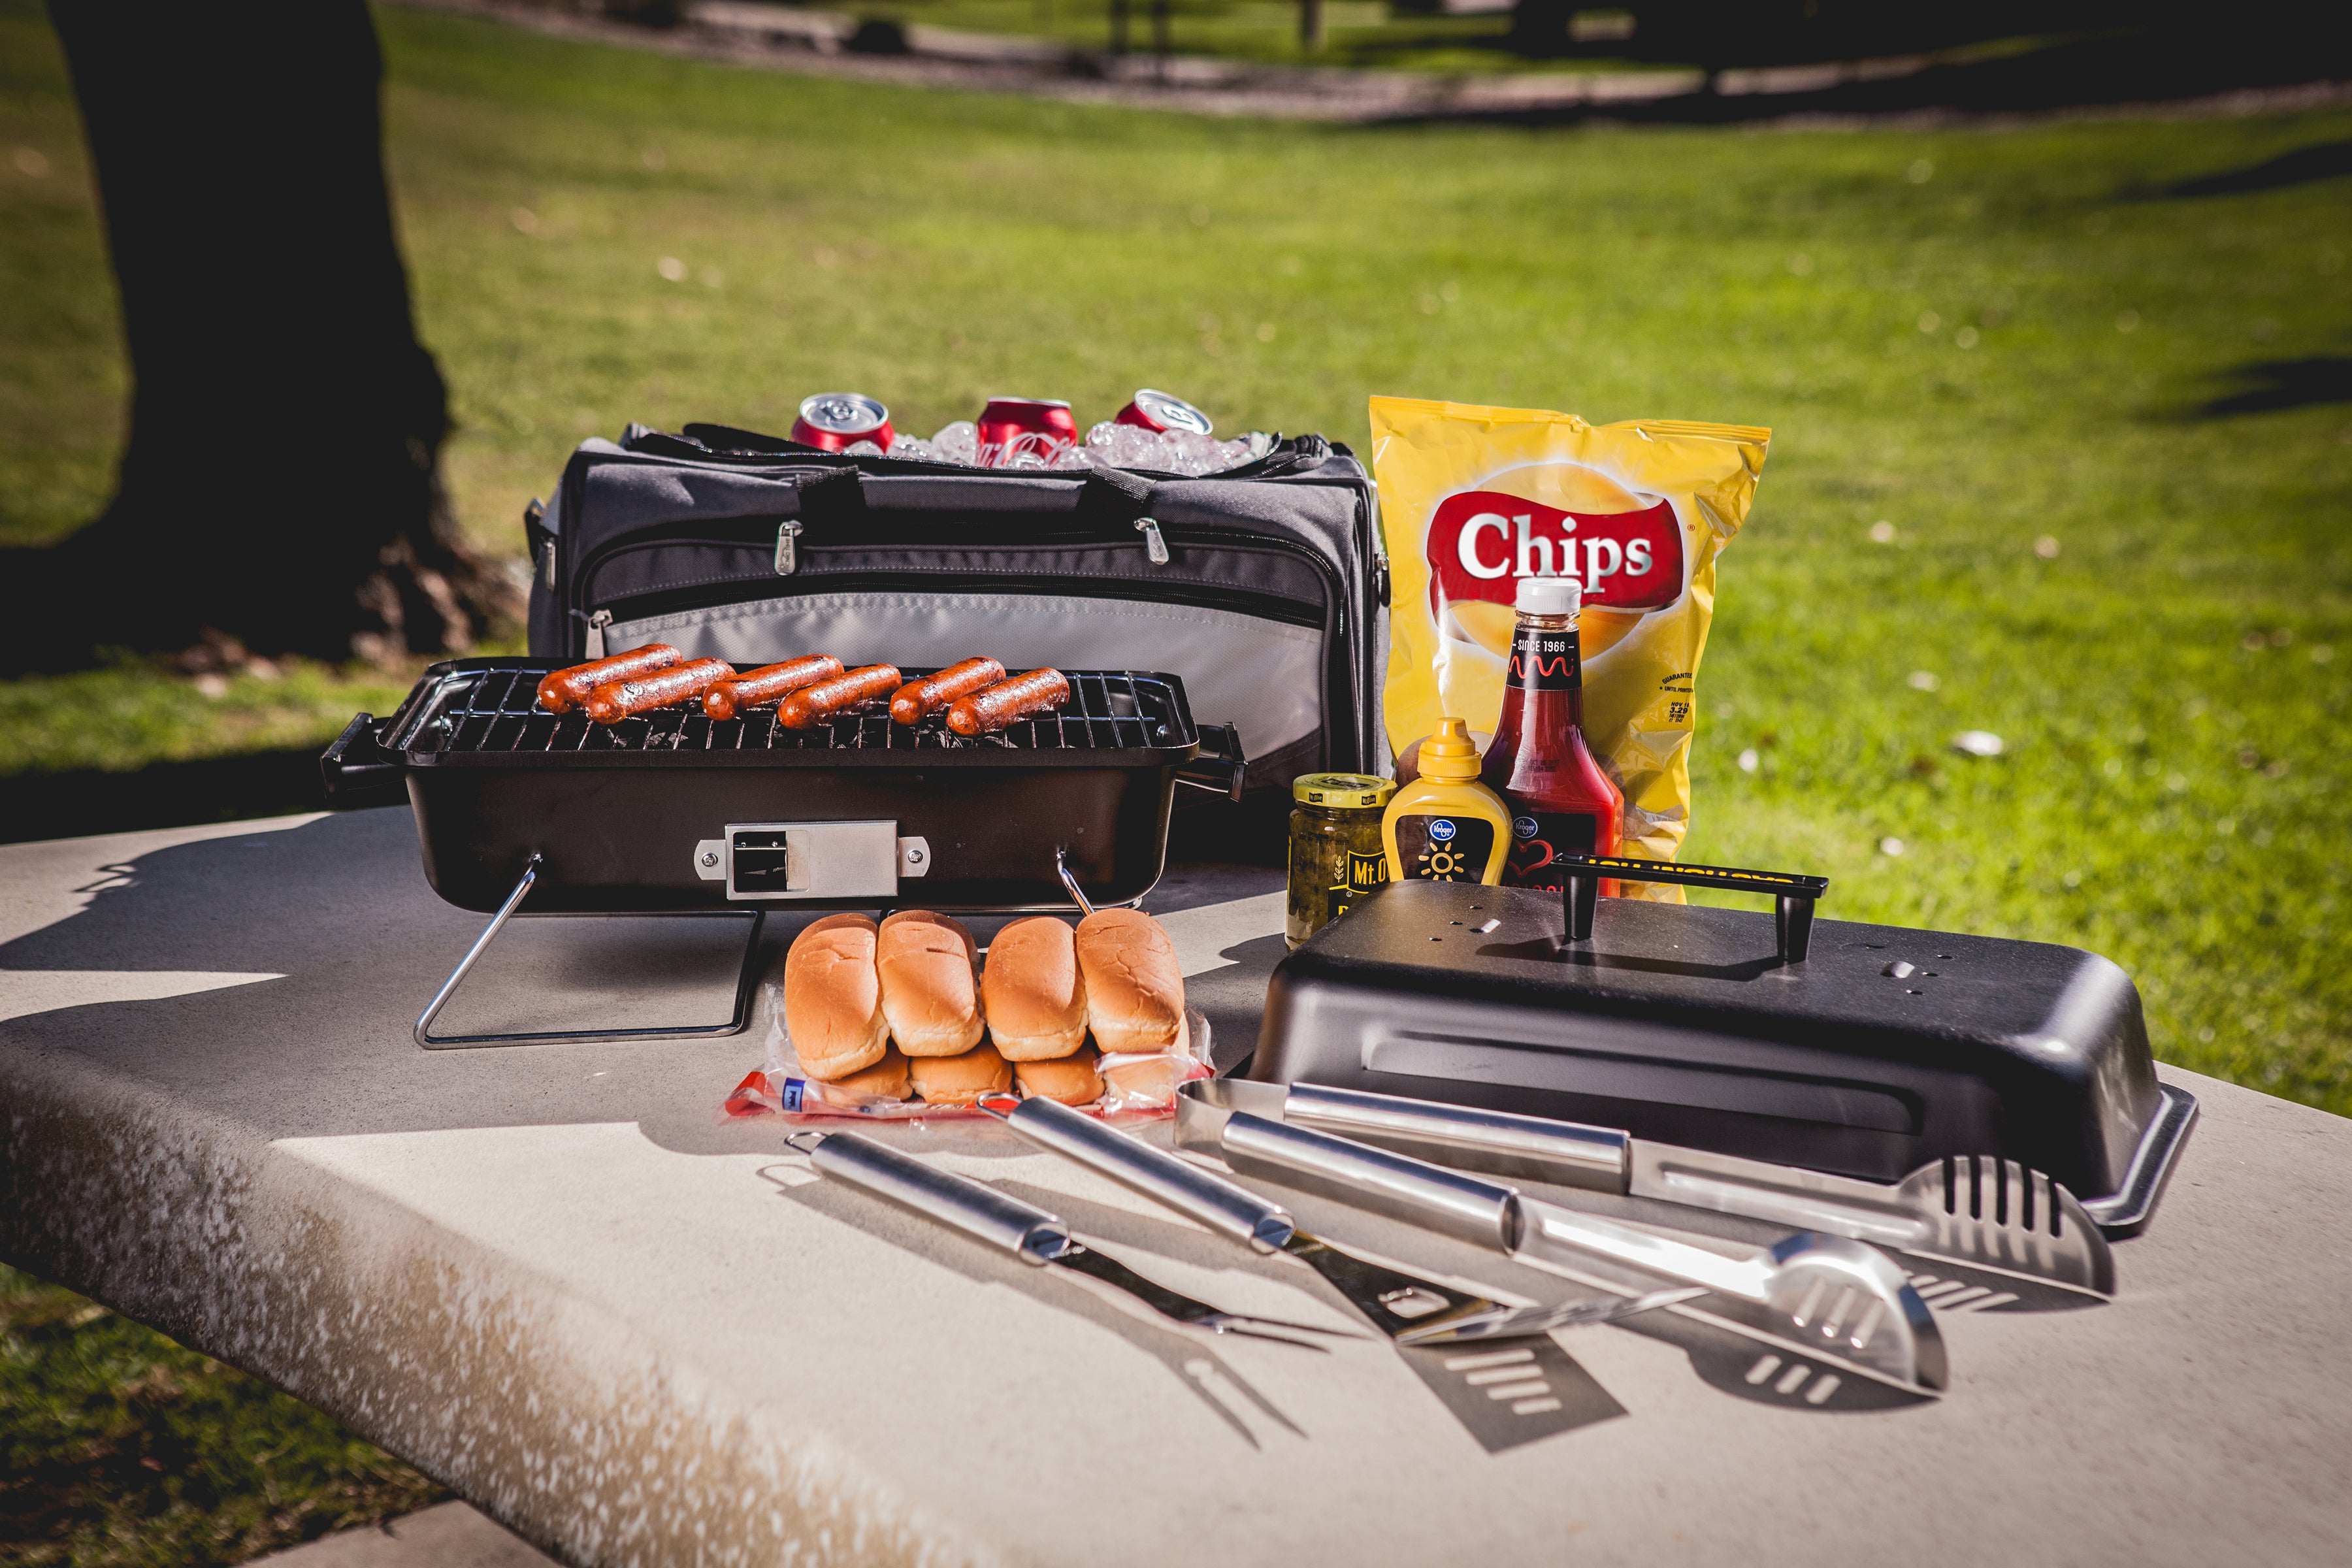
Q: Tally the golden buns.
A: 8